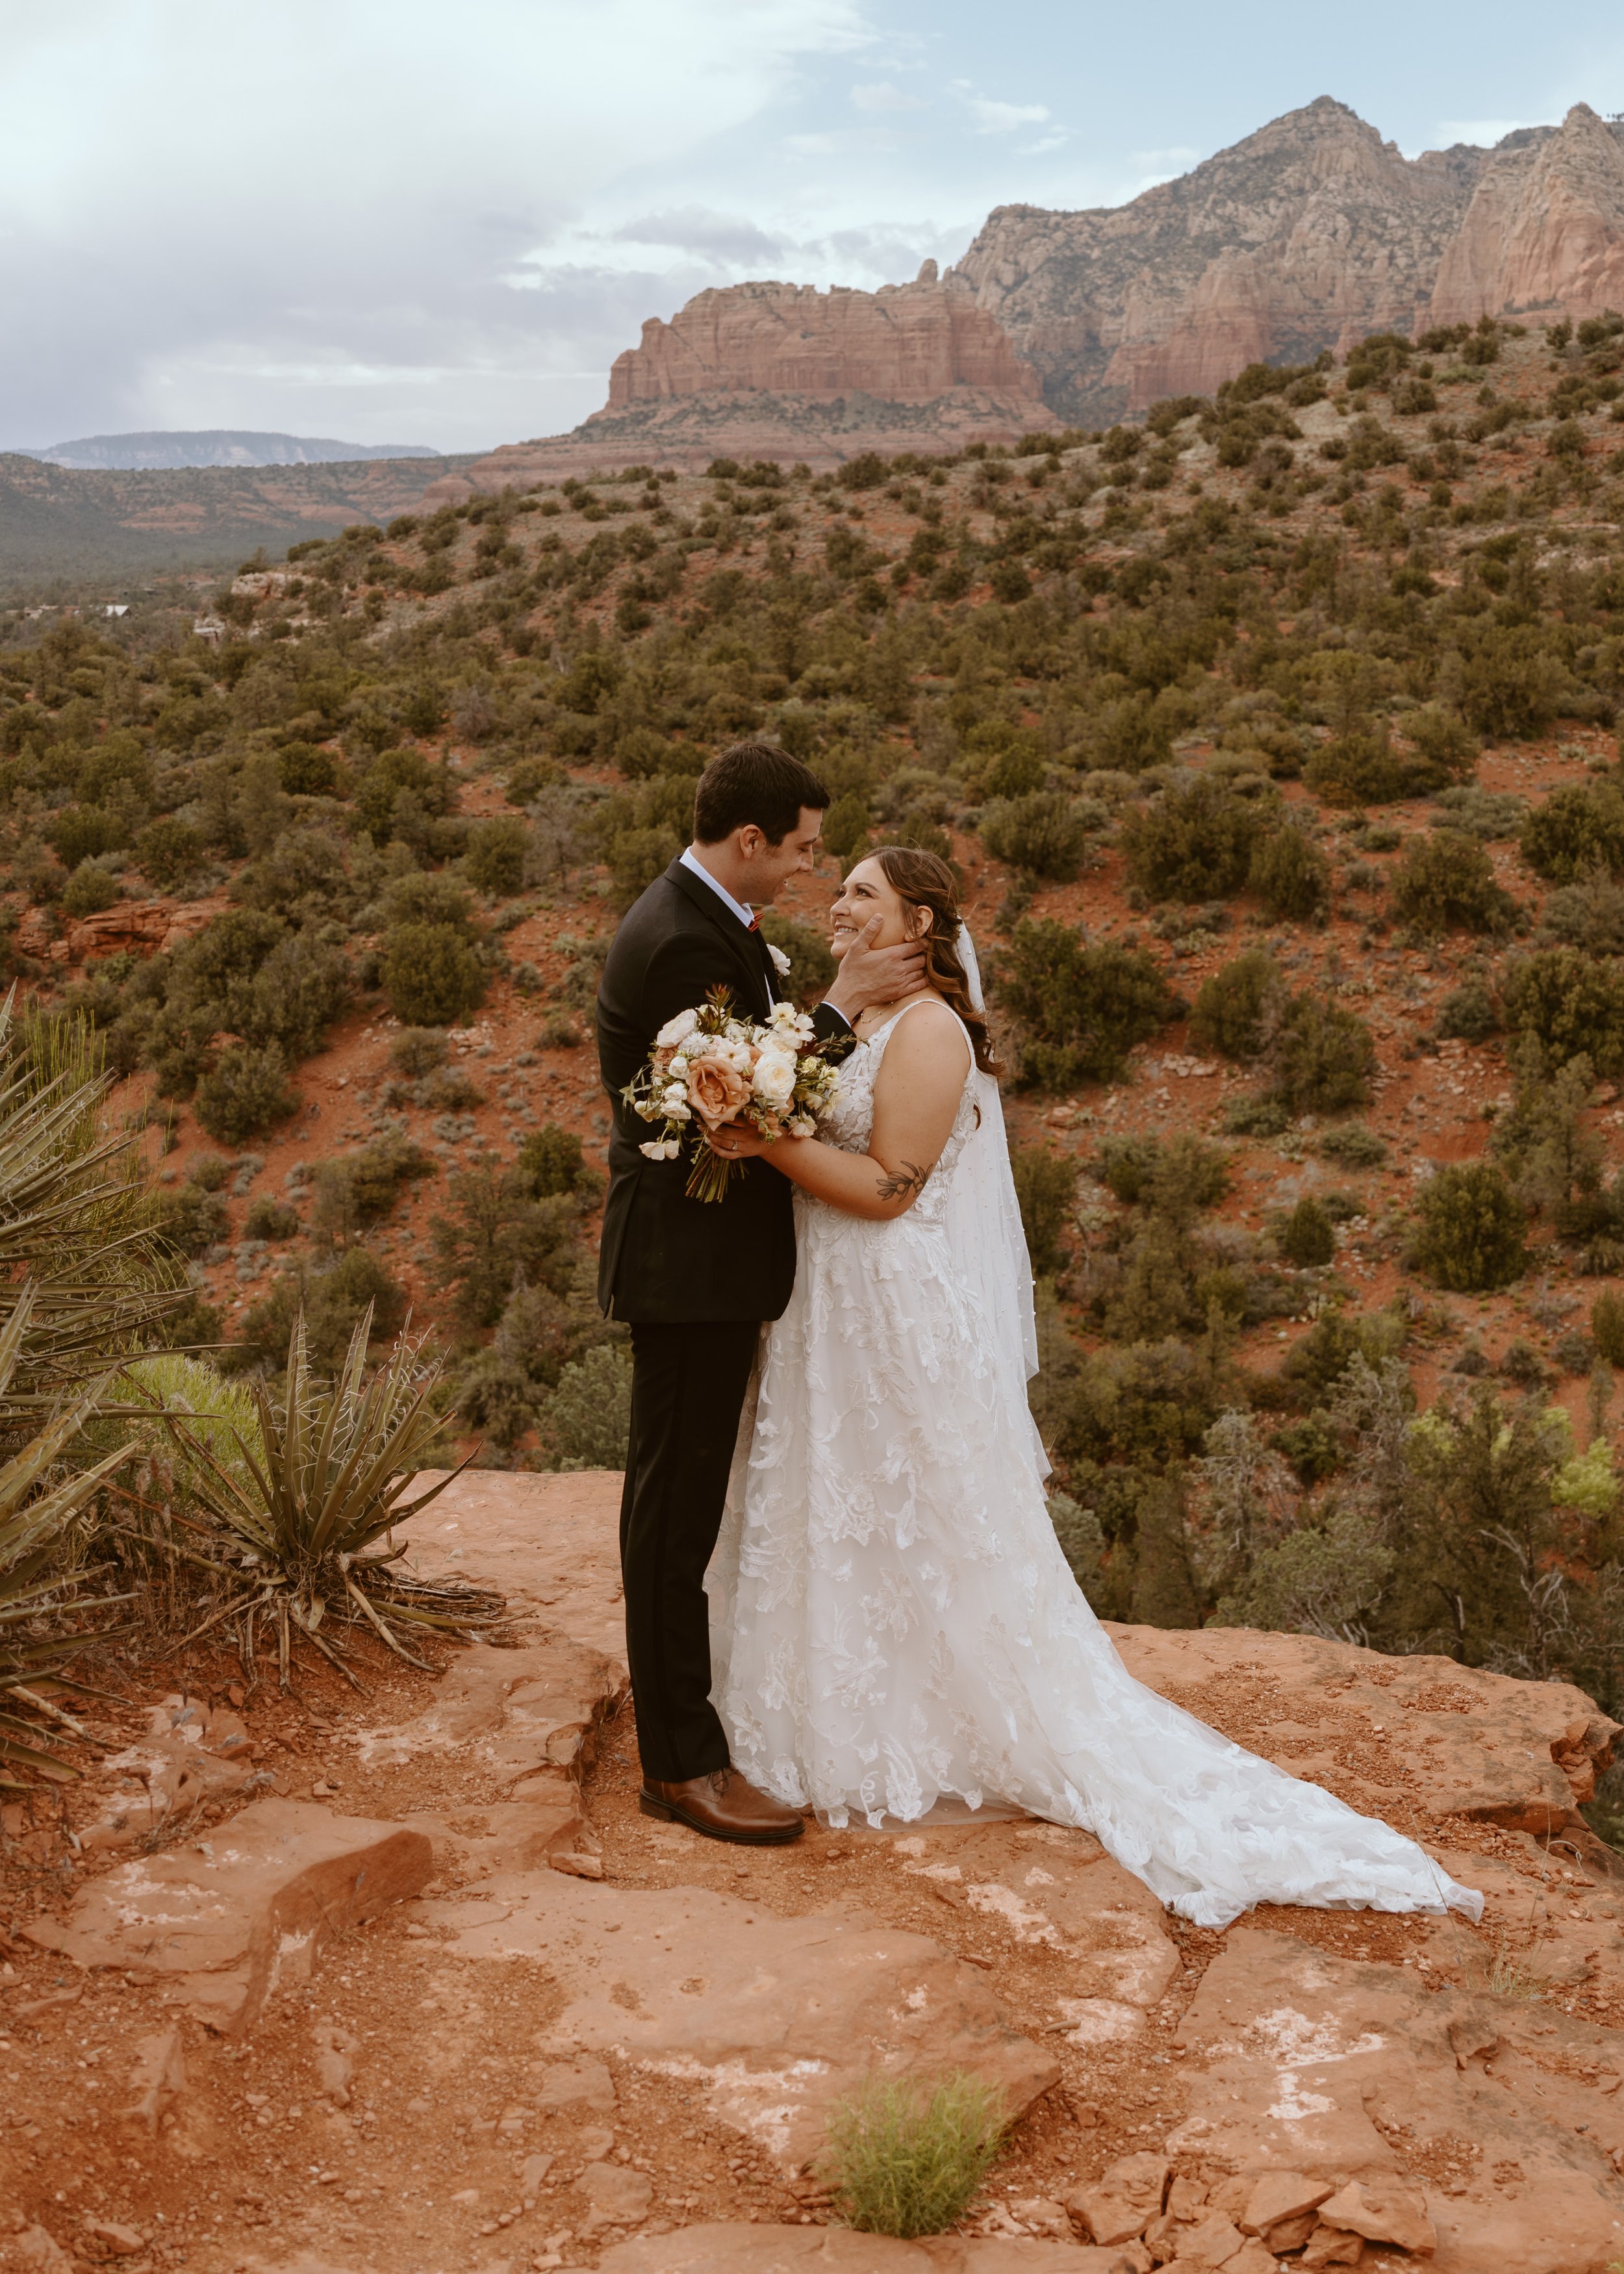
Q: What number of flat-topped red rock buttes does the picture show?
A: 1